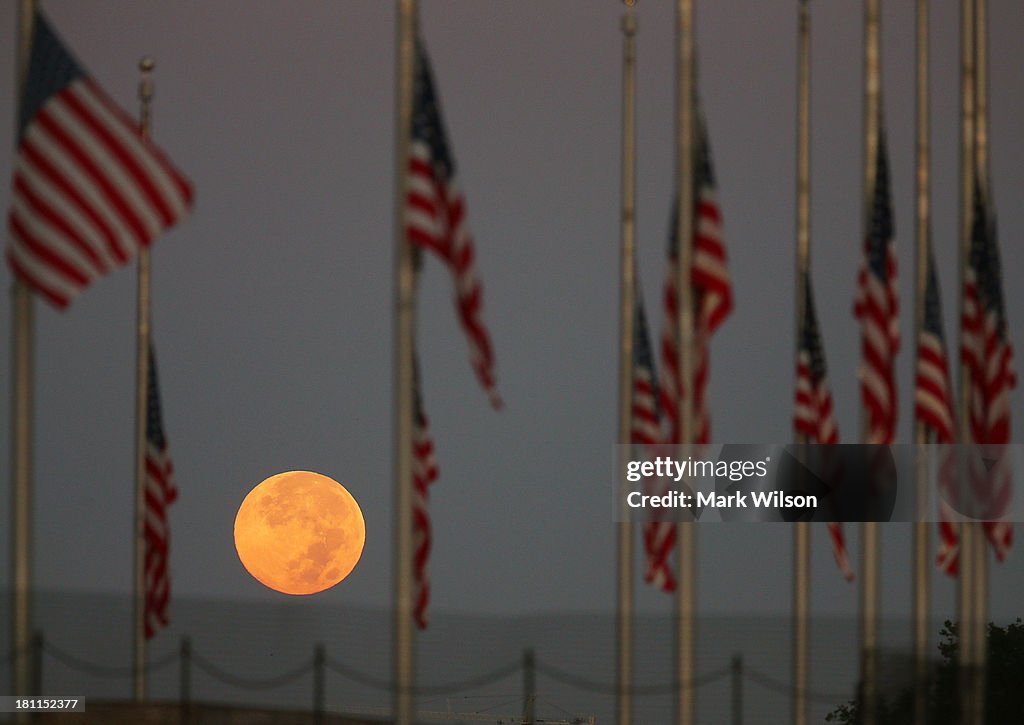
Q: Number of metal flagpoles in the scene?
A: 10